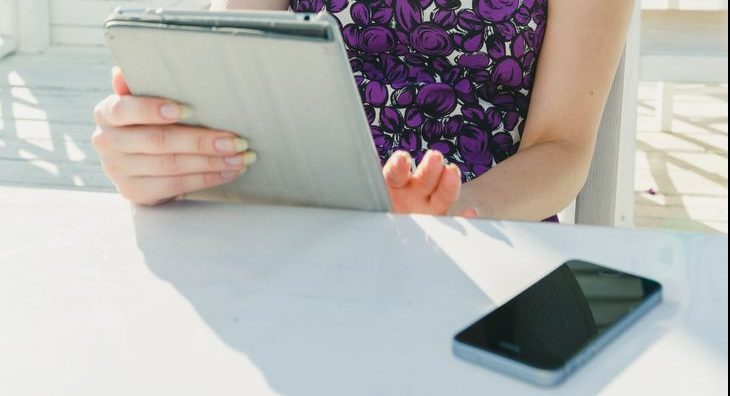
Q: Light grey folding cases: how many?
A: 1